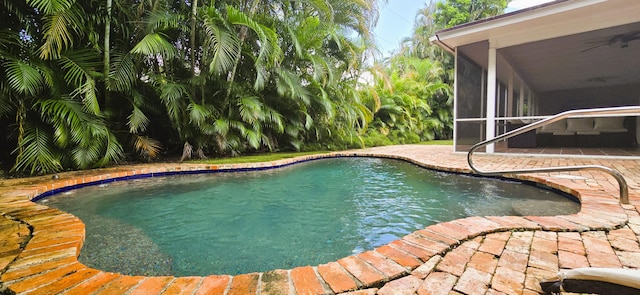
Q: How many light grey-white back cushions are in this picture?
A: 3